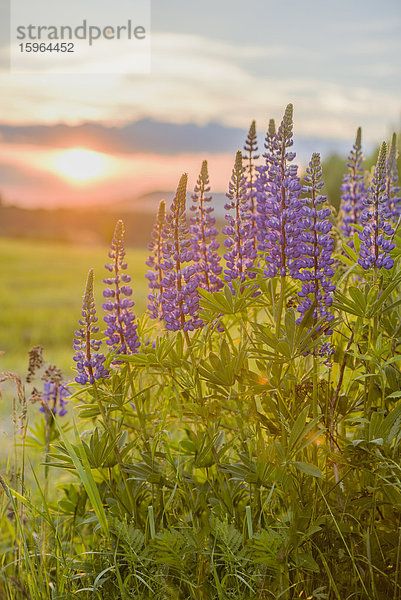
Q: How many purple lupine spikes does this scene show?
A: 14